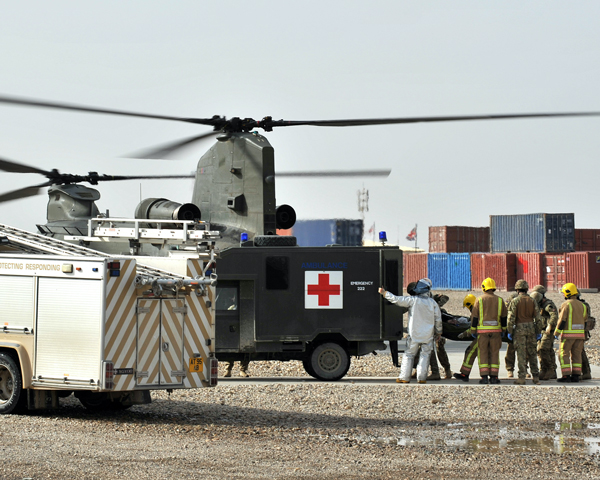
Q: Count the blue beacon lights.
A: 2